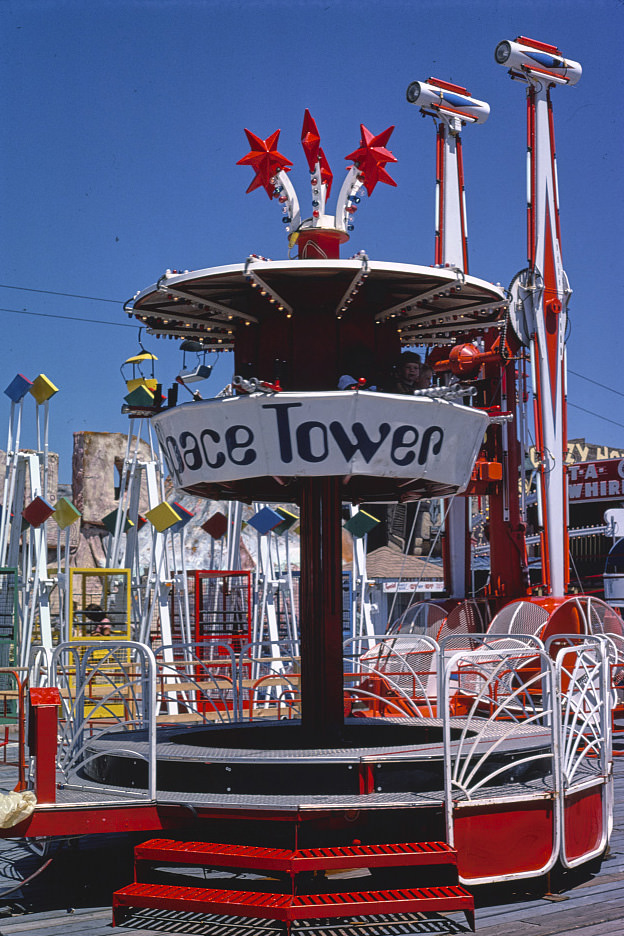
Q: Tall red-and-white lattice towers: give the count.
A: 2